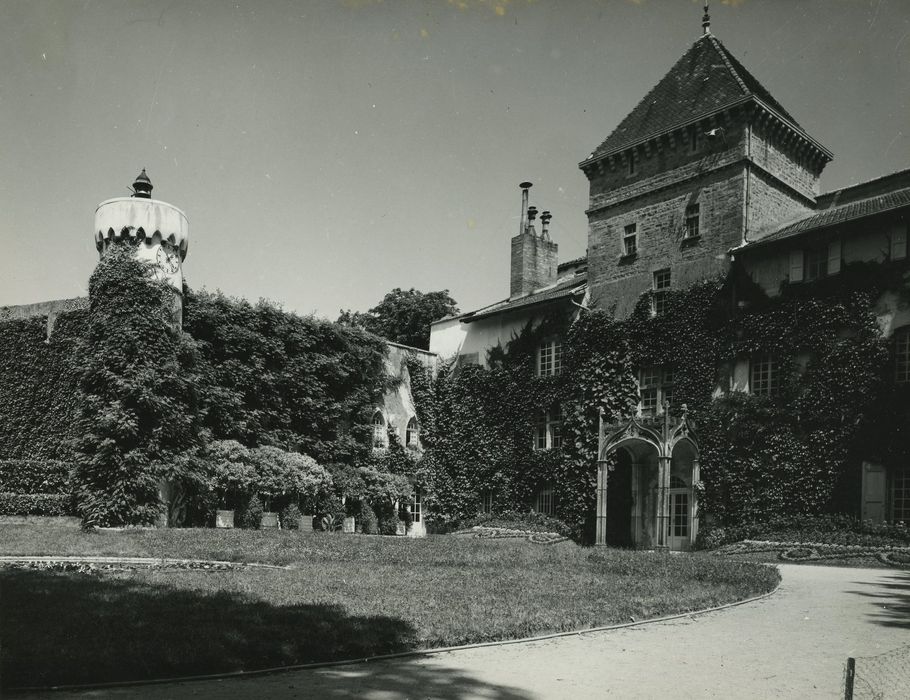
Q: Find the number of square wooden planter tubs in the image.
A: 5